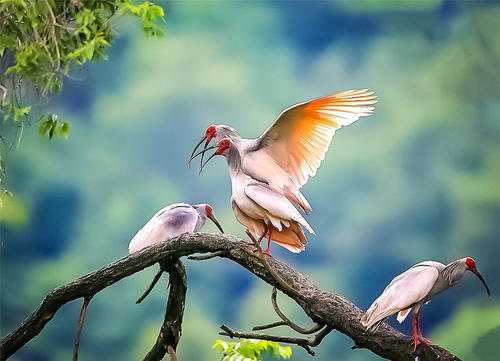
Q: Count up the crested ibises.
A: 4